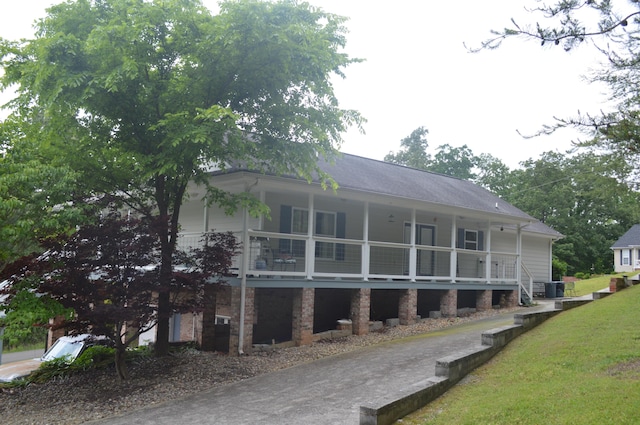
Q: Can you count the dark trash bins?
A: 2